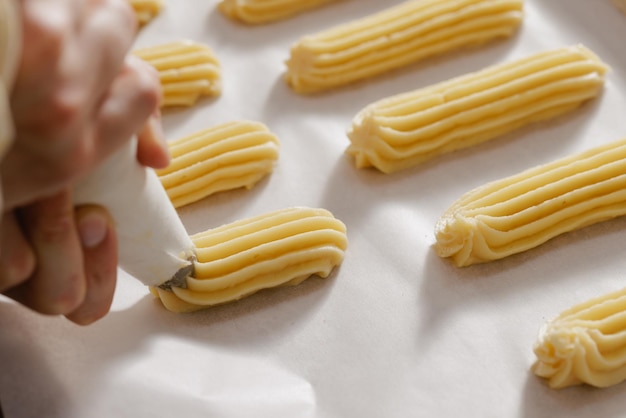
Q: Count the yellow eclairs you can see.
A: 9